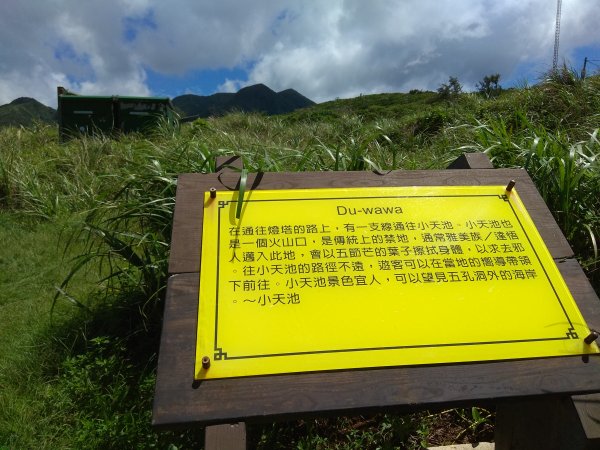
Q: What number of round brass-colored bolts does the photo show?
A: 4